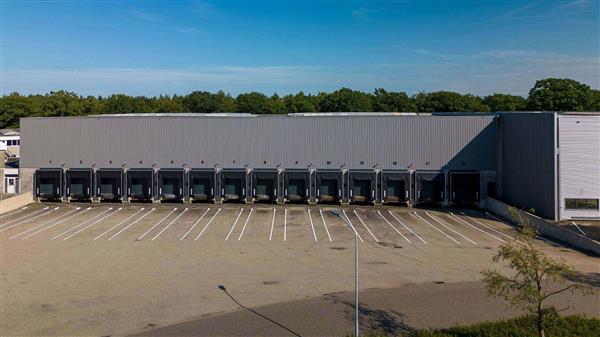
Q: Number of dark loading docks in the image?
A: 14